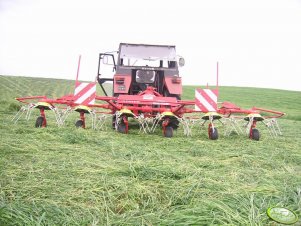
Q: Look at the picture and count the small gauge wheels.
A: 6